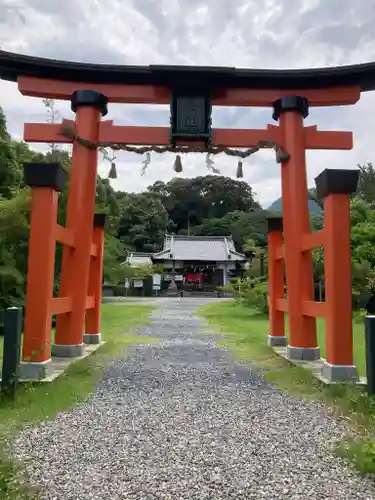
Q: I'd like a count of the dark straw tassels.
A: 3